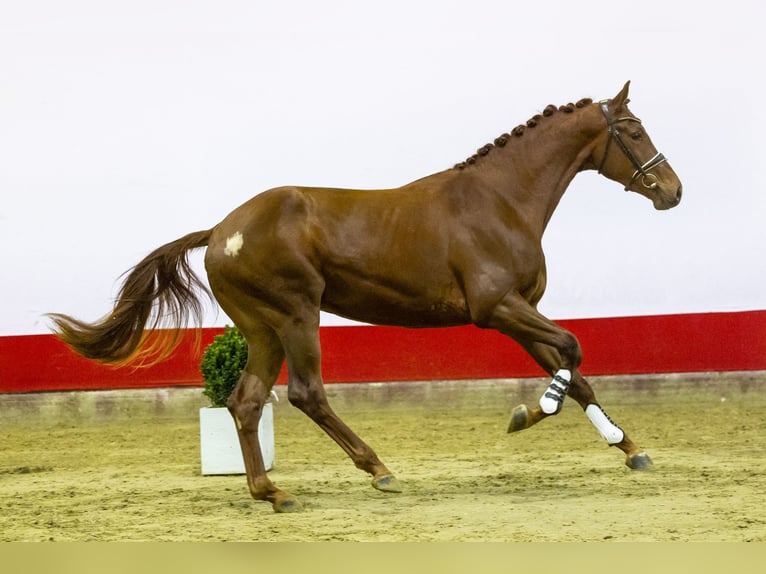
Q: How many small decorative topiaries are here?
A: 1